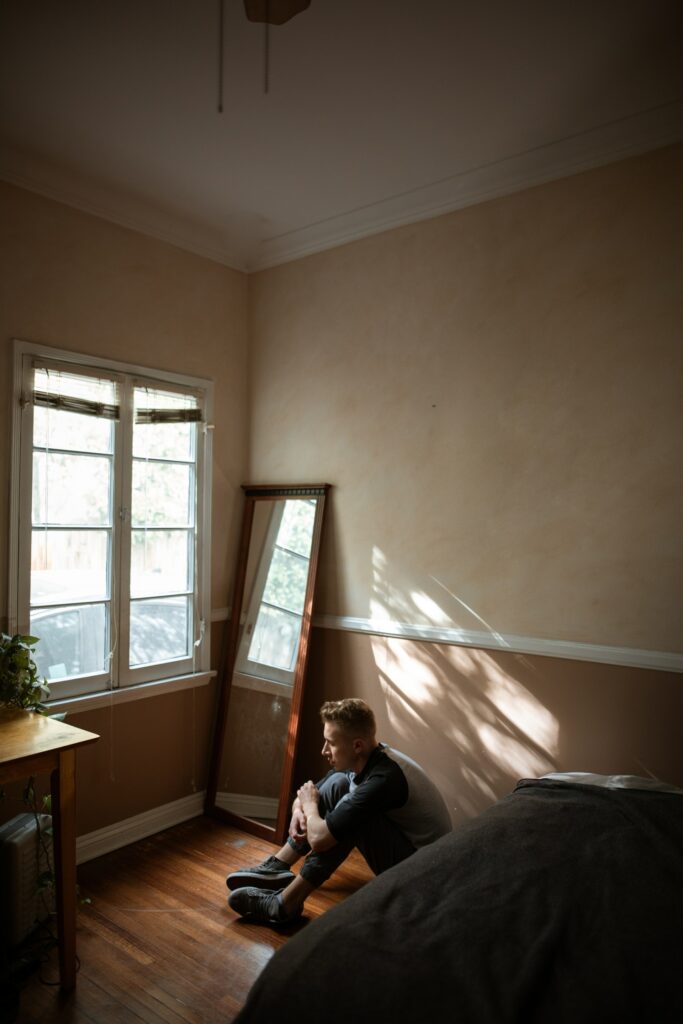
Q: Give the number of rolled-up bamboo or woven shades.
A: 2